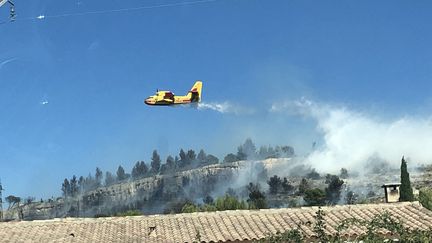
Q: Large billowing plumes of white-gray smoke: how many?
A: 1